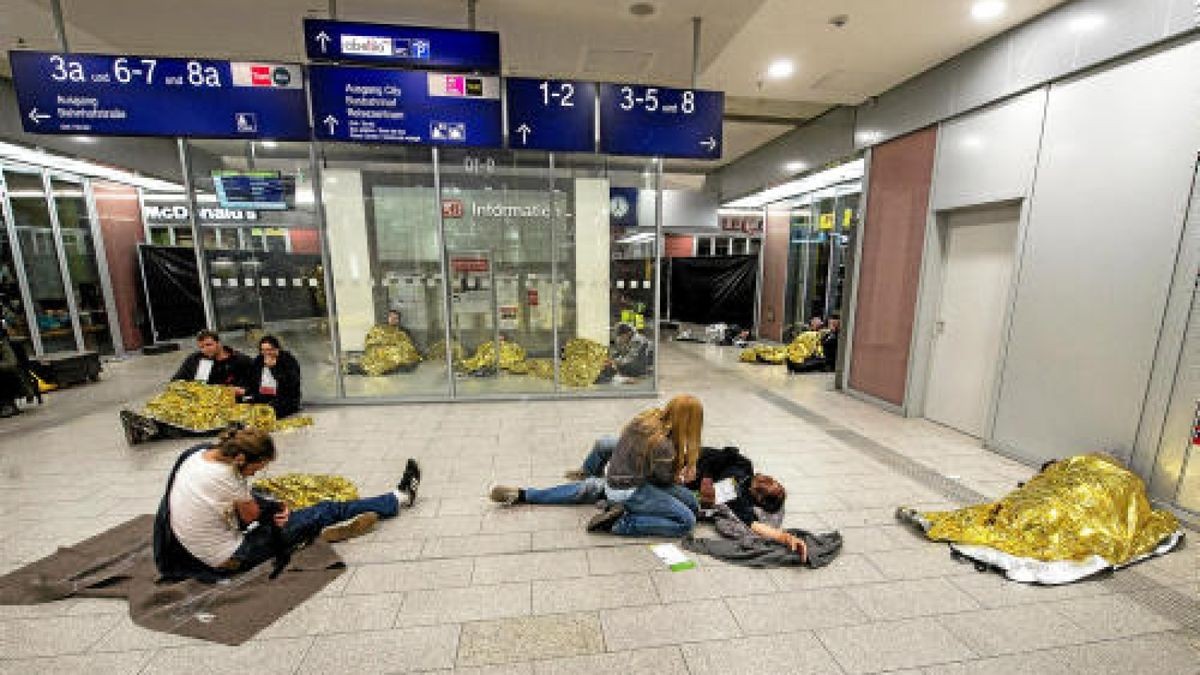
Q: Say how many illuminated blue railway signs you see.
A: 5